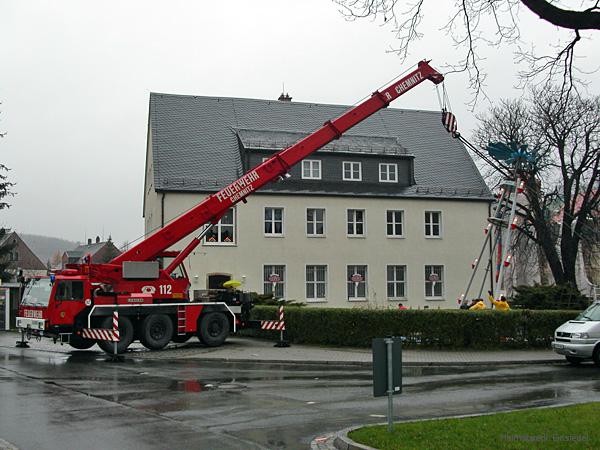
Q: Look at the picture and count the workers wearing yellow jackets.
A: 2